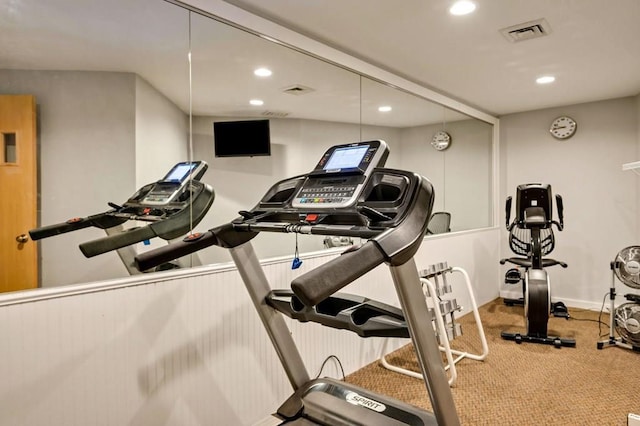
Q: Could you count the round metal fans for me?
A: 2